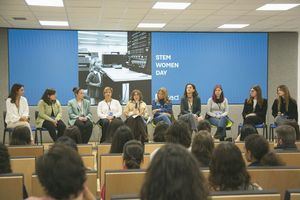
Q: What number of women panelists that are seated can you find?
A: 10